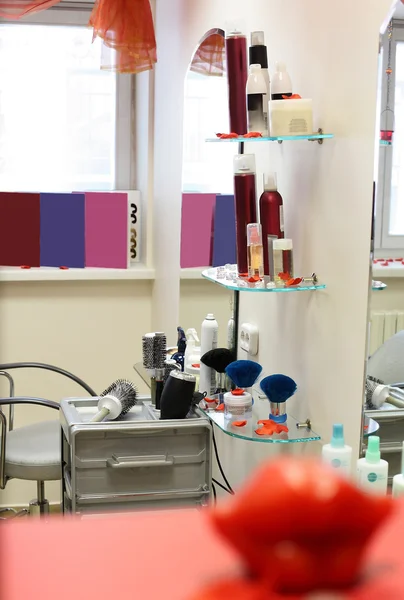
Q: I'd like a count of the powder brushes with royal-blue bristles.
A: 2